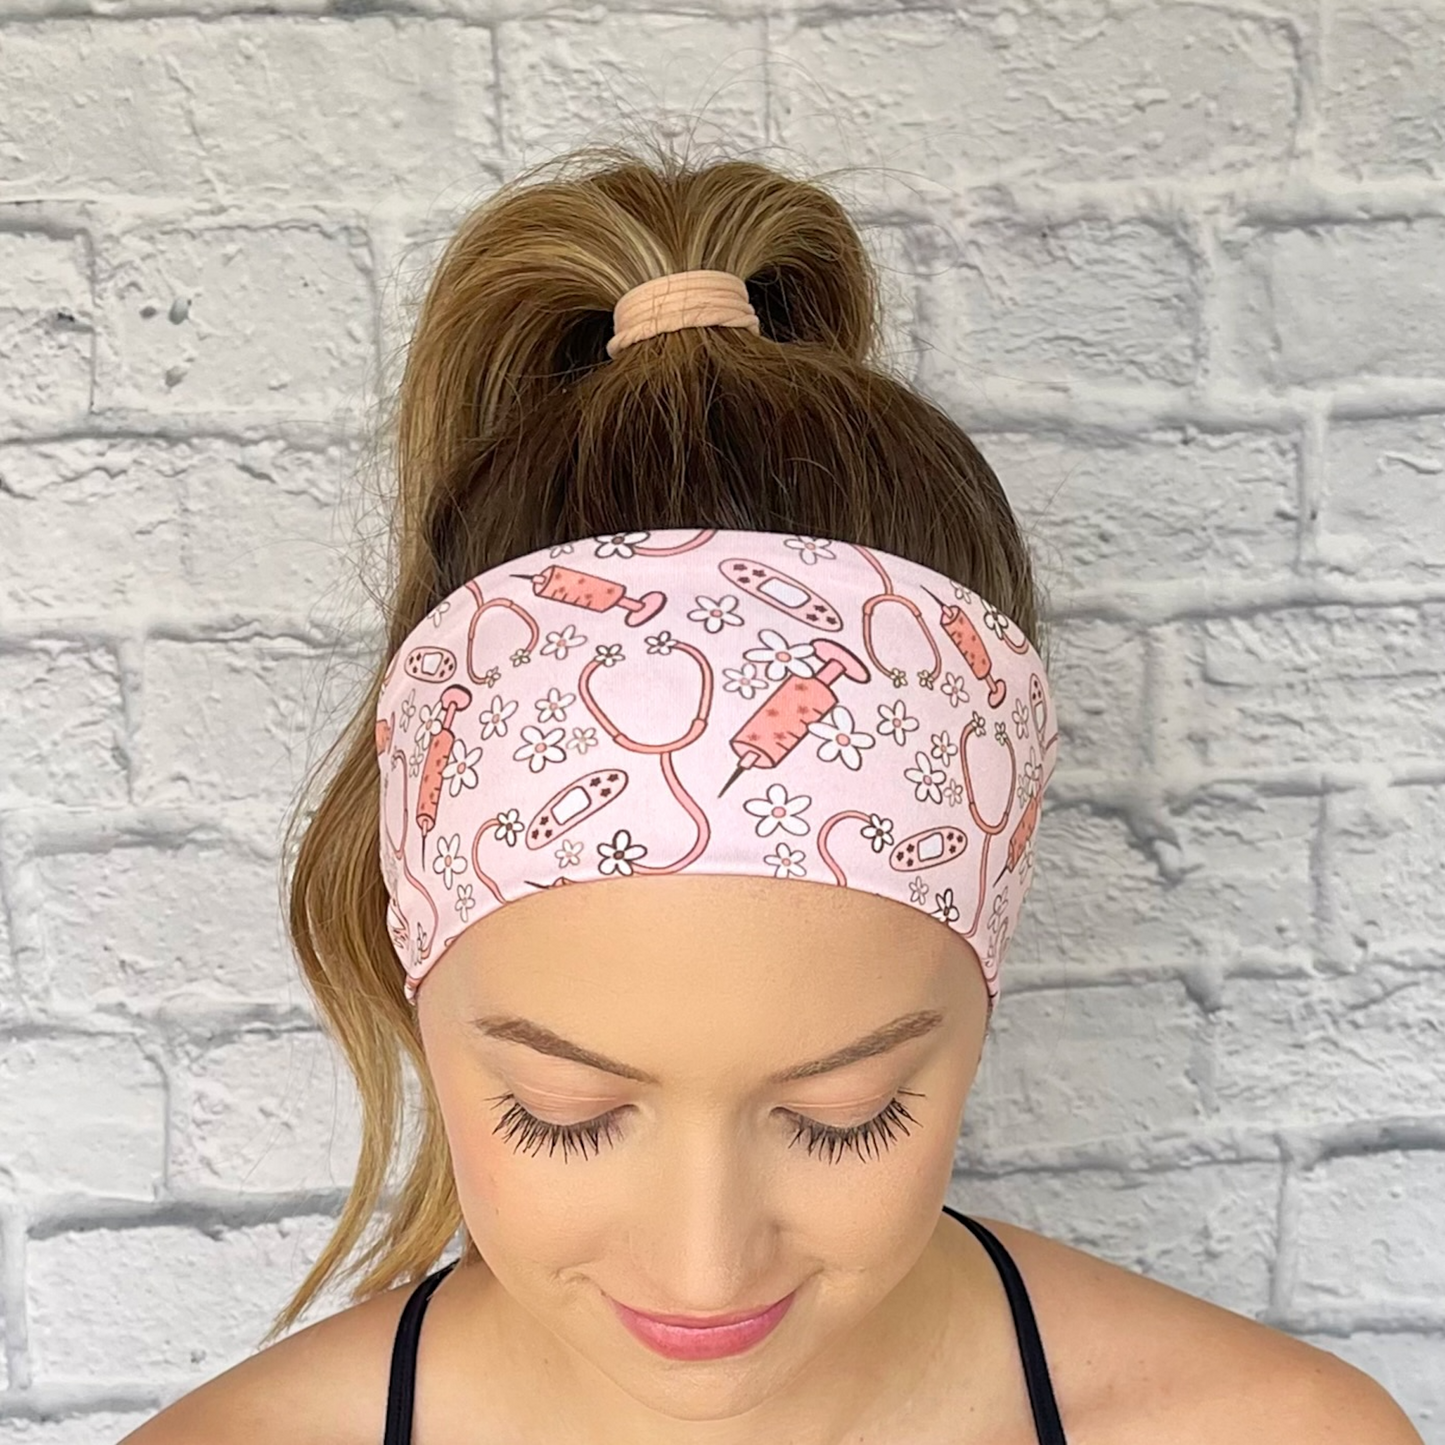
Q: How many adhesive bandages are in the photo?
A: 5